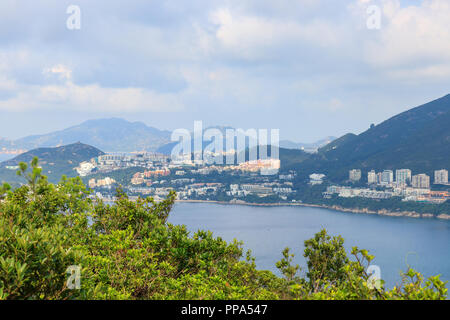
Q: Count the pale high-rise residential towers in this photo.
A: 6